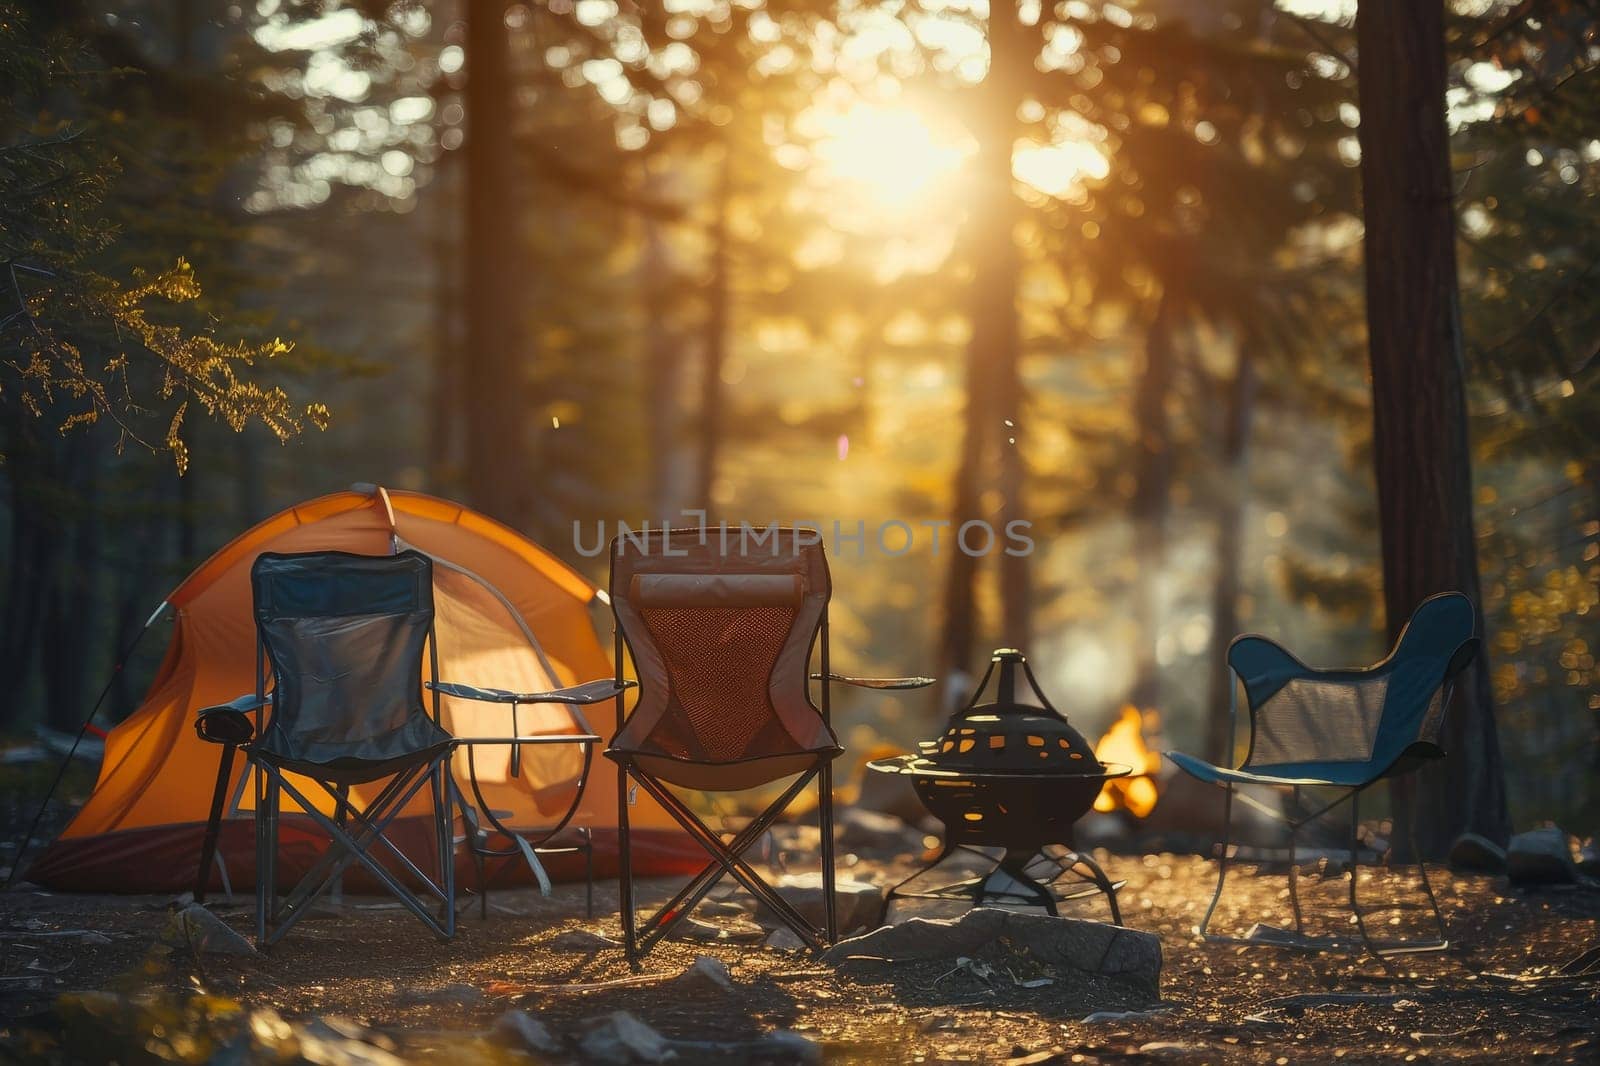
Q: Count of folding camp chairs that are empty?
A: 3